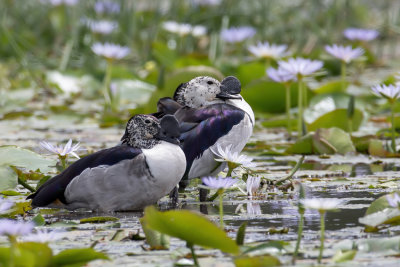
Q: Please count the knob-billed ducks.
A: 2